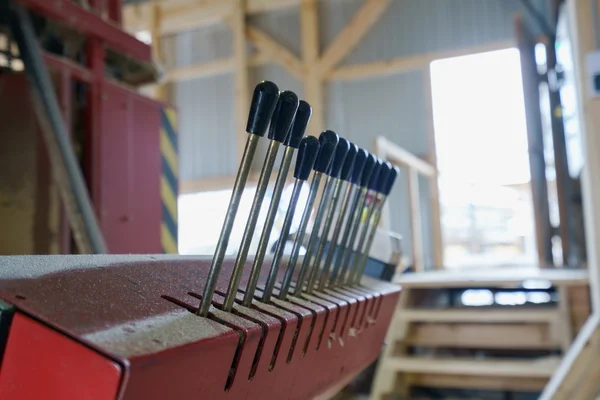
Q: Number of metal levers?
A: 12